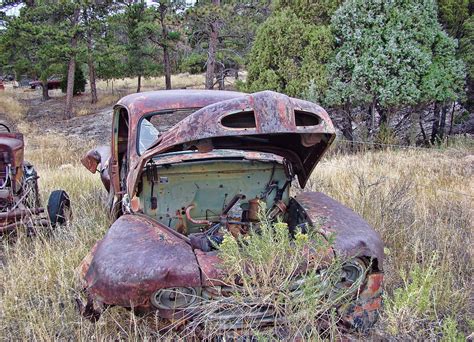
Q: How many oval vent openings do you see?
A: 2